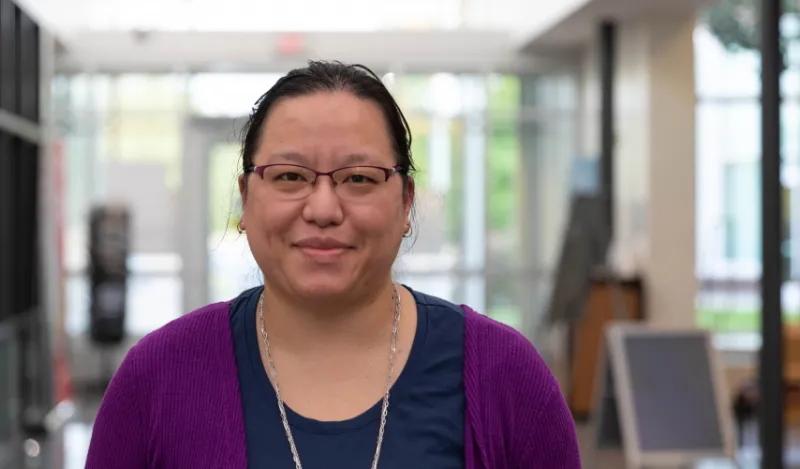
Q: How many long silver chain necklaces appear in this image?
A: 1